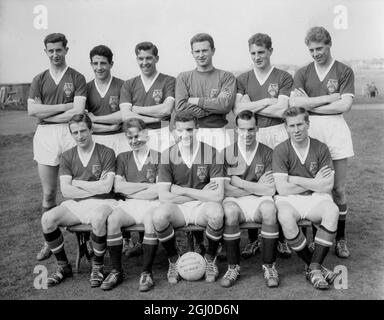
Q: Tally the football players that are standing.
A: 6